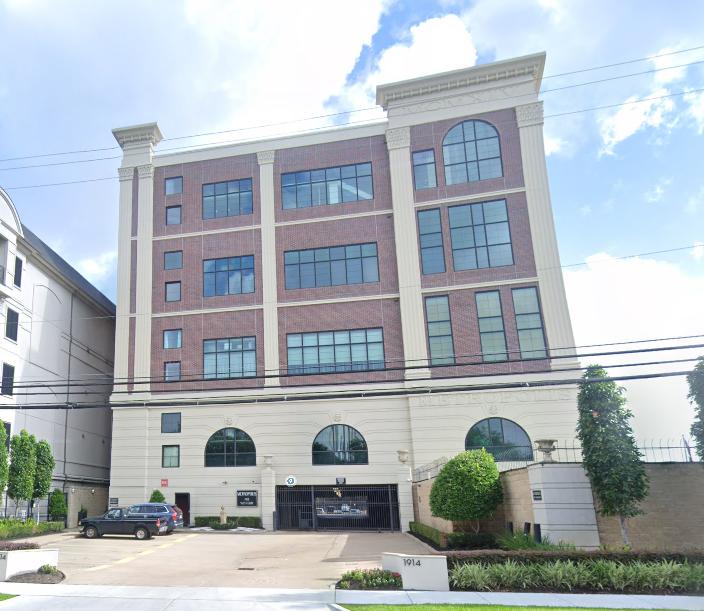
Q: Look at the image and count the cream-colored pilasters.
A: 5